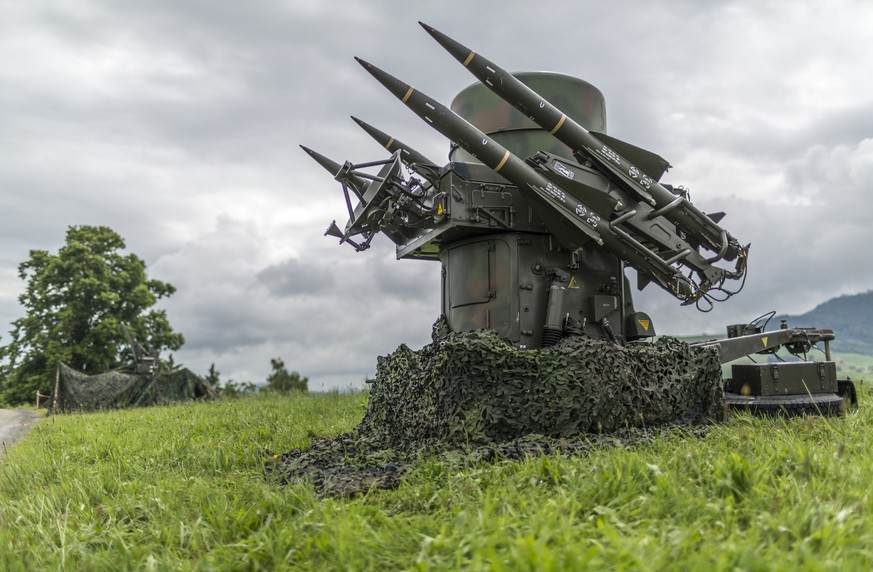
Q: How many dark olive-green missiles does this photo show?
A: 4